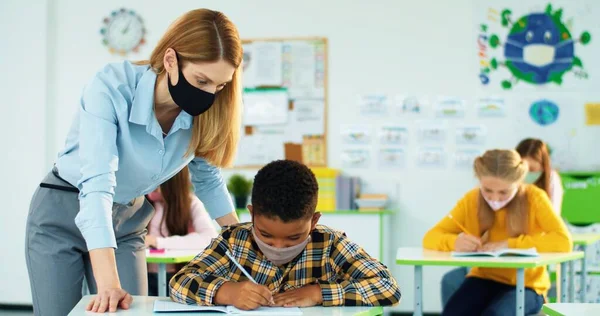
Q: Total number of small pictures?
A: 12